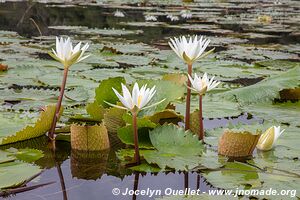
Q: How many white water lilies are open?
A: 4